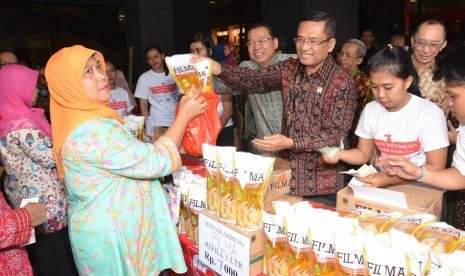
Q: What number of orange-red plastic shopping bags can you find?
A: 1